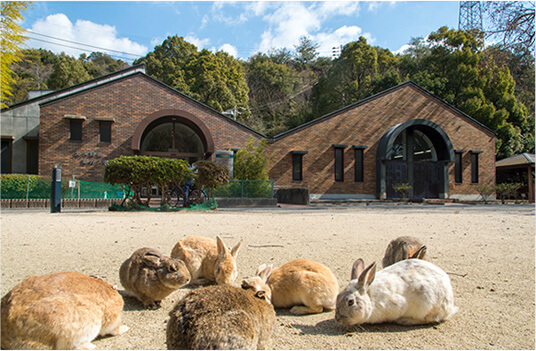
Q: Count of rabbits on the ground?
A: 7